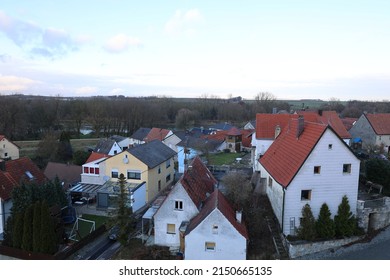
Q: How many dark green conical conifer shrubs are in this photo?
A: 3